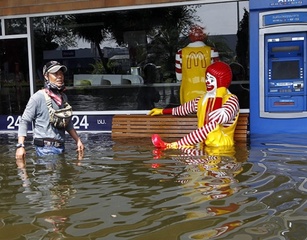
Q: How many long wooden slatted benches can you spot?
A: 1